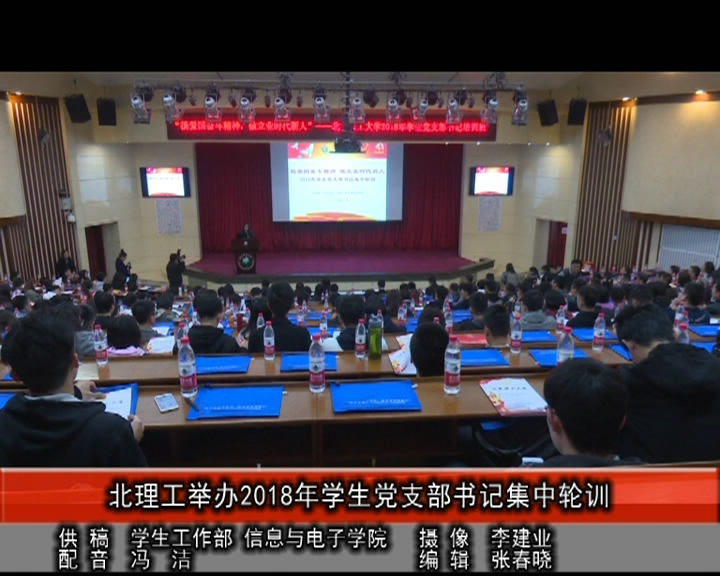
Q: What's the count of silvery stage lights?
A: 12